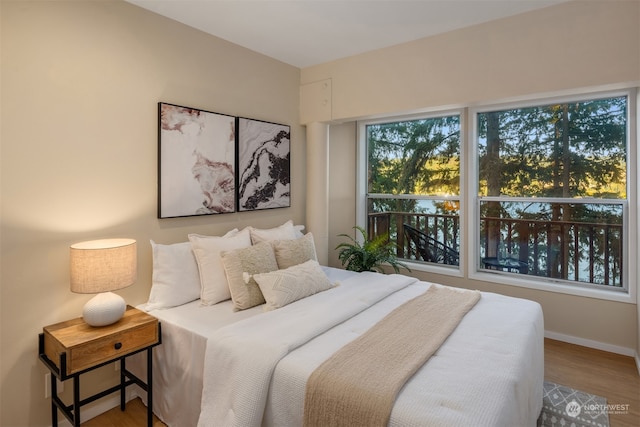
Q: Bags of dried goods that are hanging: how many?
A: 0